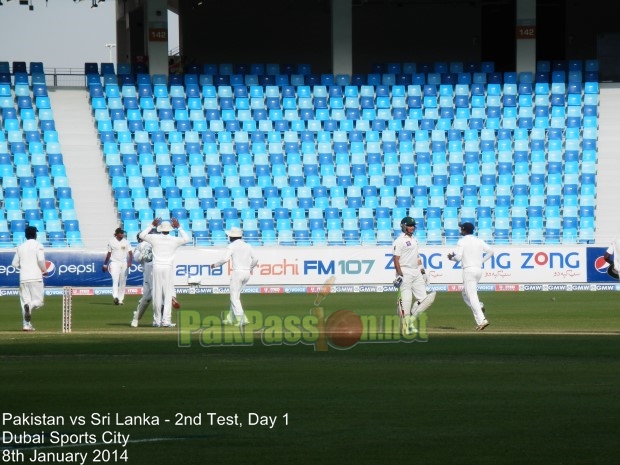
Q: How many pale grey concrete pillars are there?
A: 3